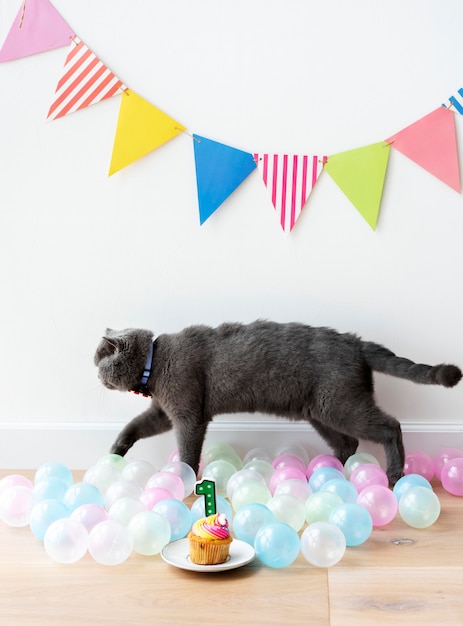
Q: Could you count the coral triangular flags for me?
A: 1